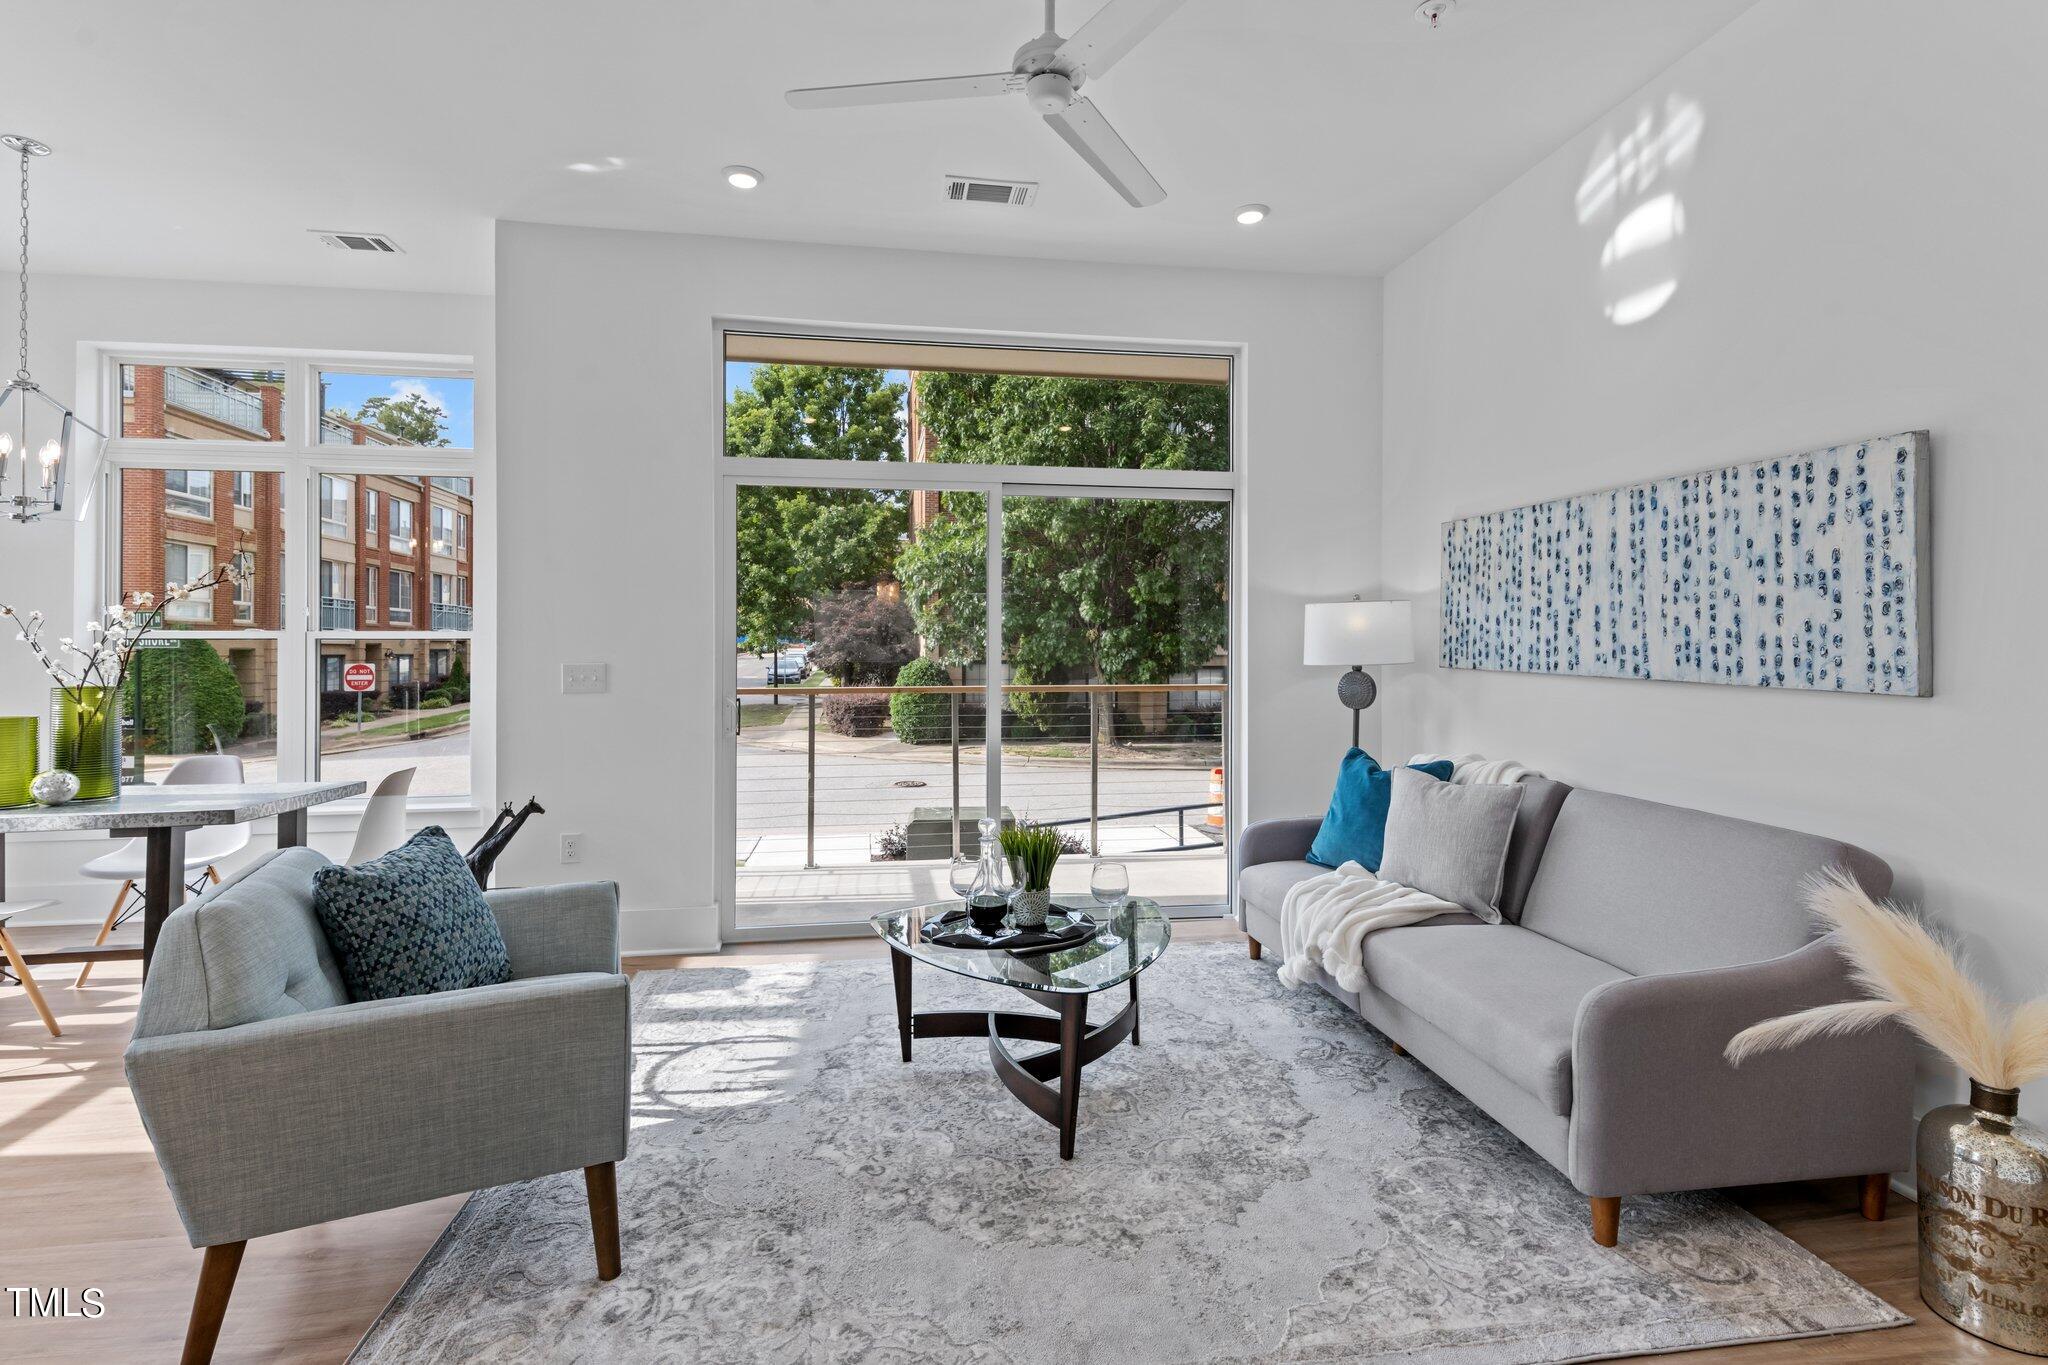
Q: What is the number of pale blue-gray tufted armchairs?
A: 1